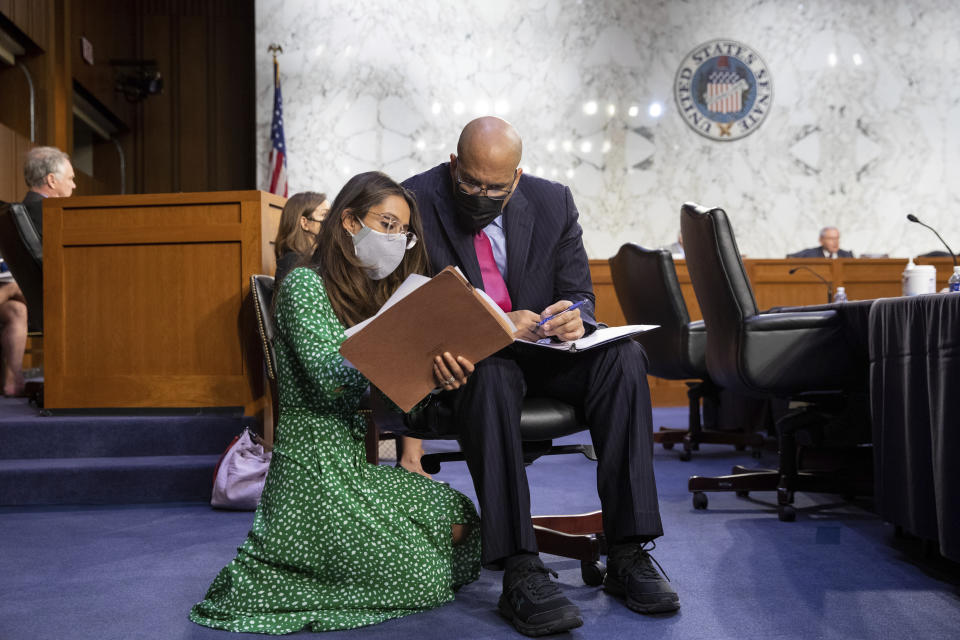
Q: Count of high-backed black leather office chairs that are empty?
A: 2